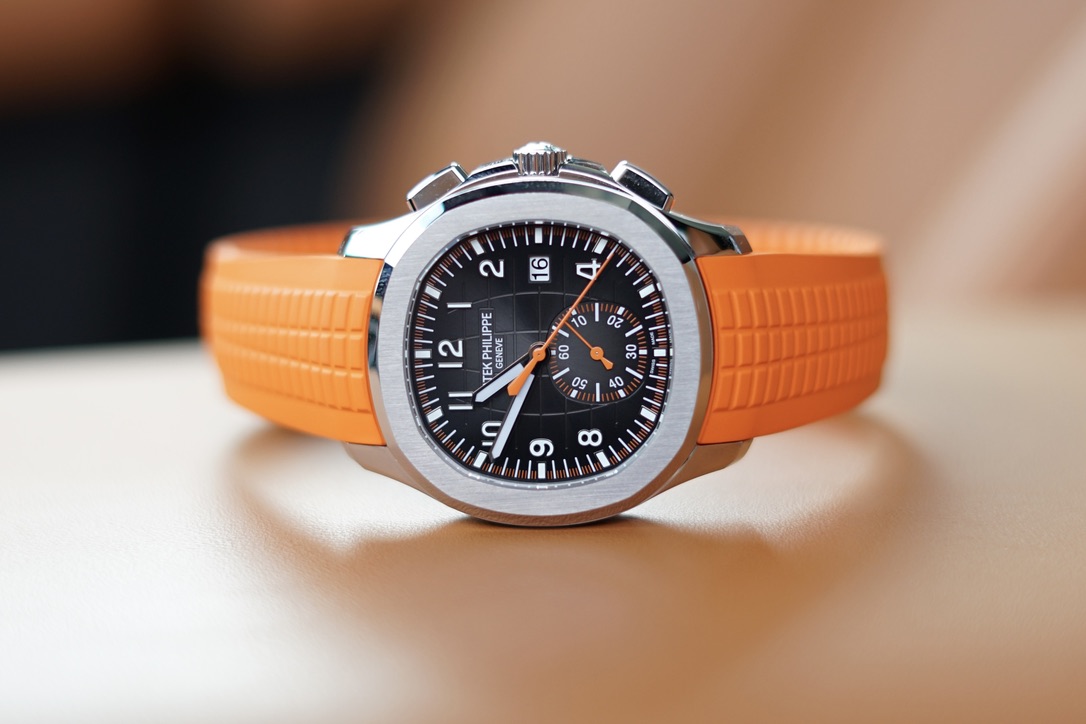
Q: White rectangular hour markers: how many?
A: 12